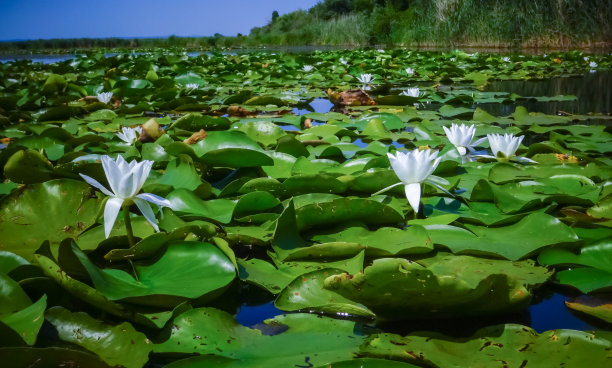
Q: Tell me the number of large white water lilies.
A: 4